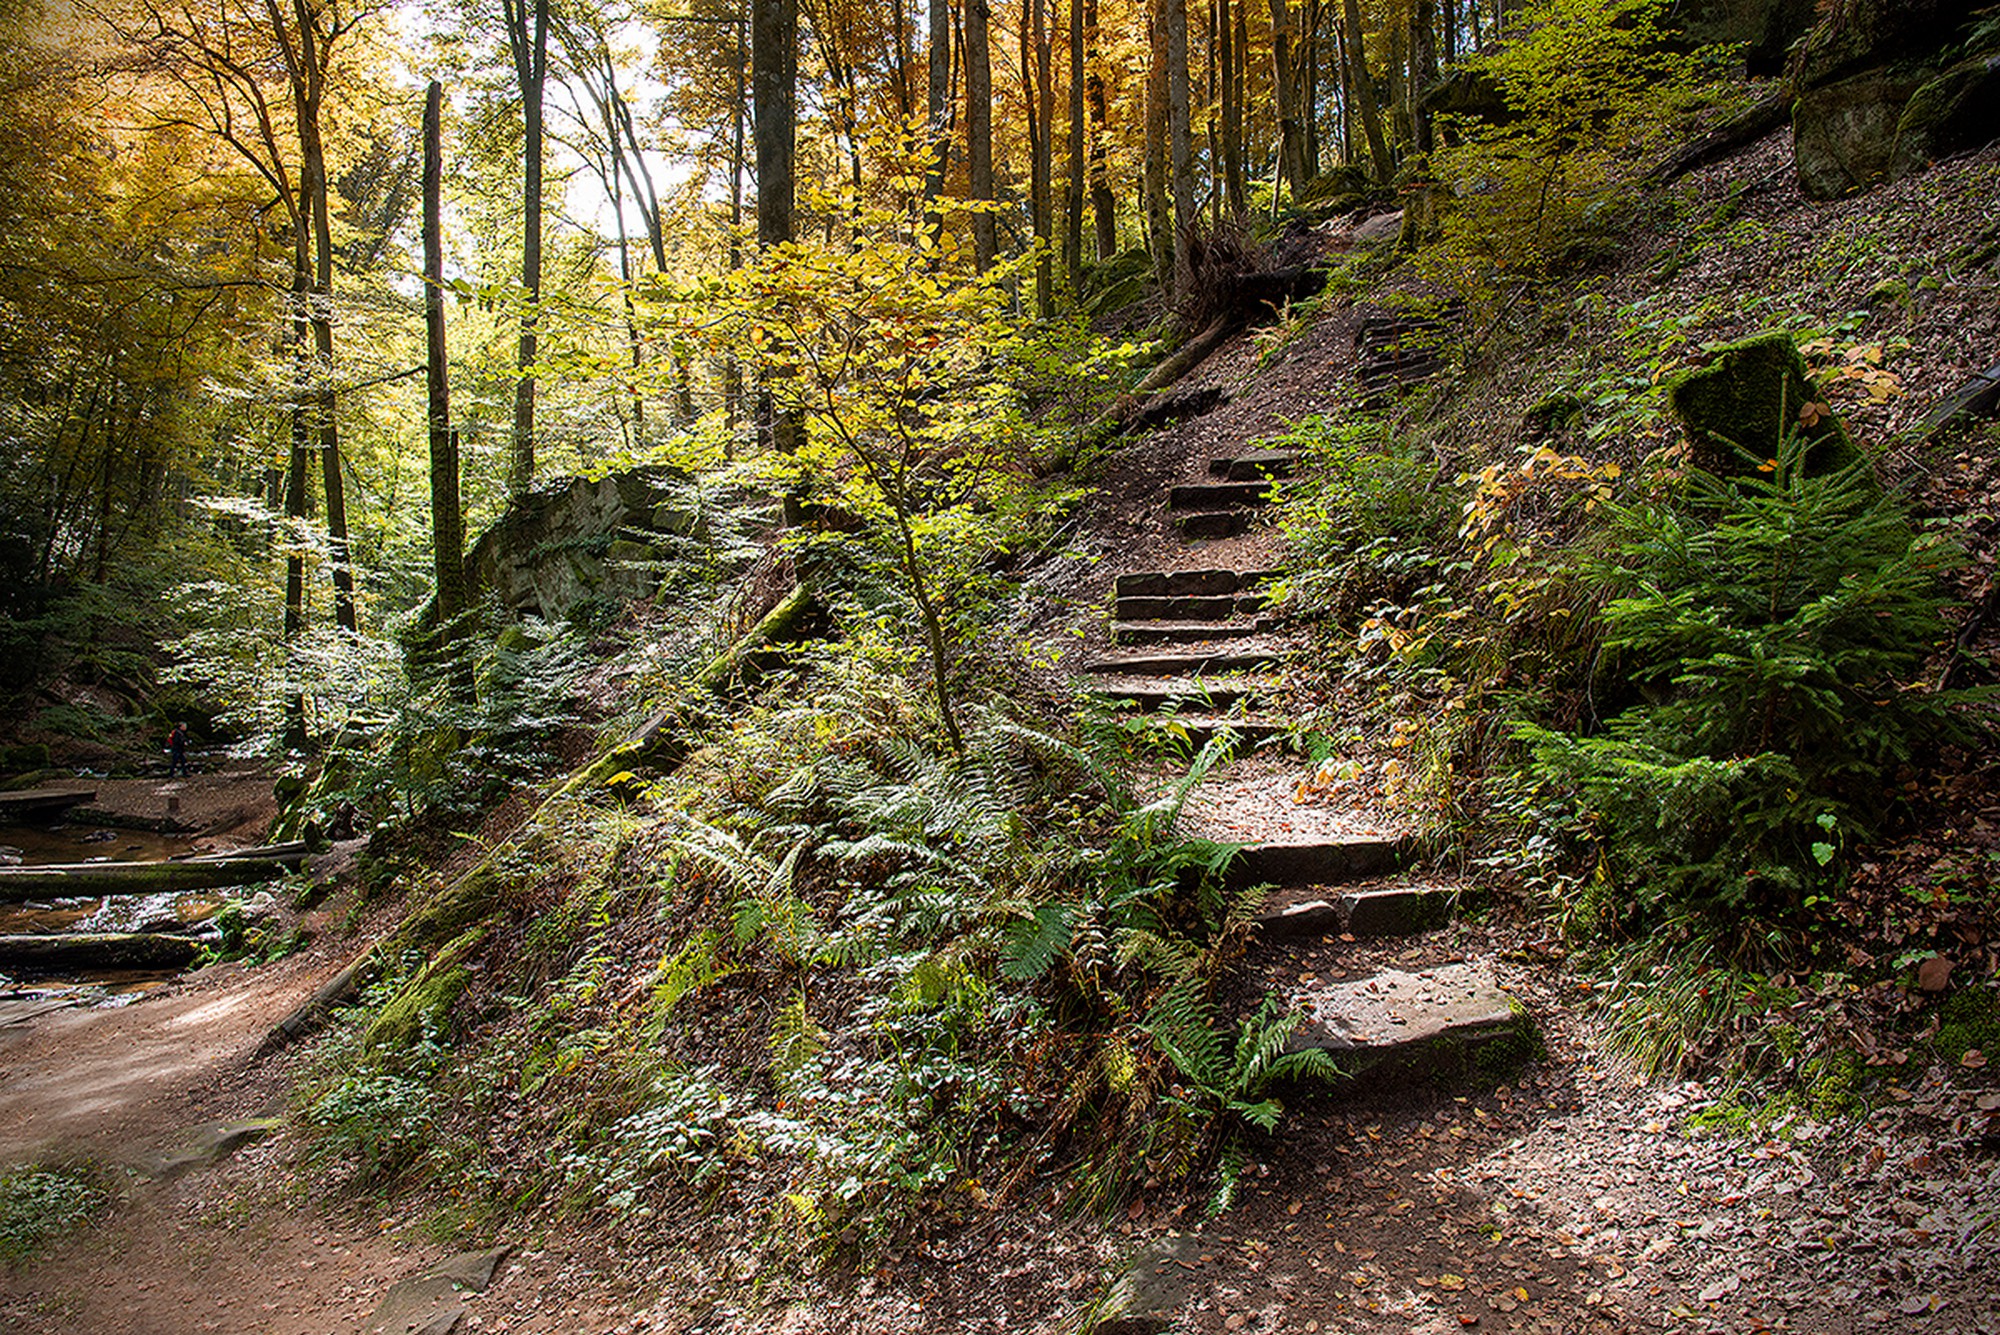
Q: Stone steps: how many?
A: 12